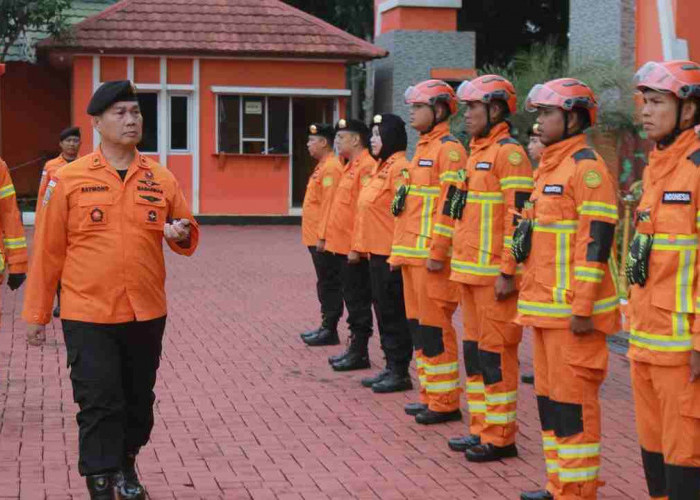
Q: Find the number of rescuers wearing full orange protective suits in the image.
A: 4